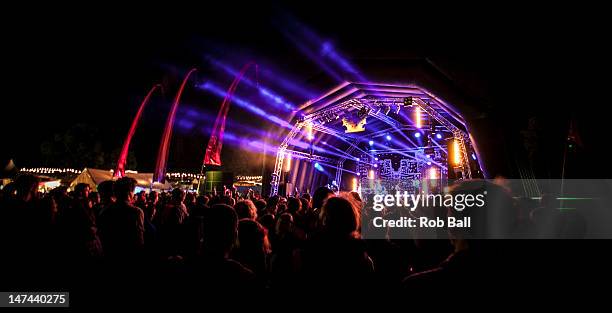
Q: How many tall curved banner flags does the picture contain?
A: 3